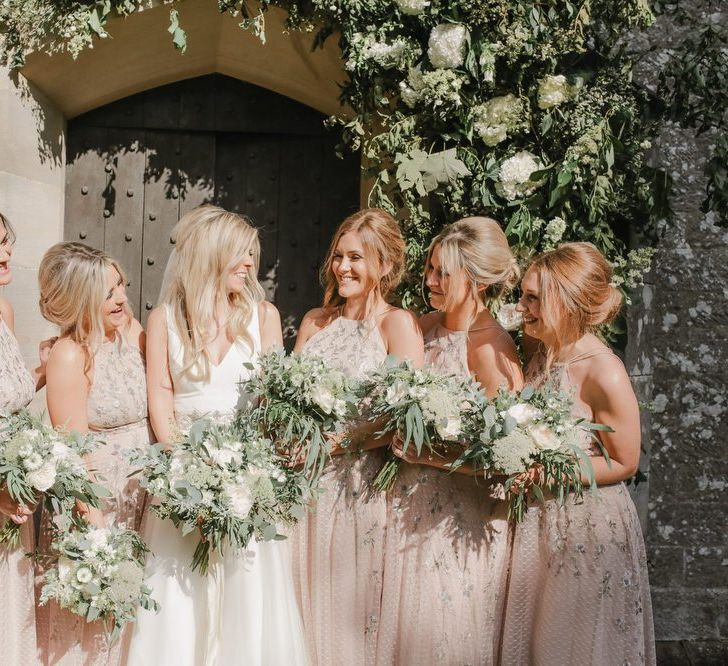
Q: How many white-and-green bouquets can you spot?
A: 6